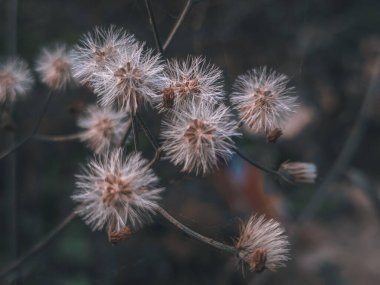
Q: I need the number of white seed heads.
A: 10